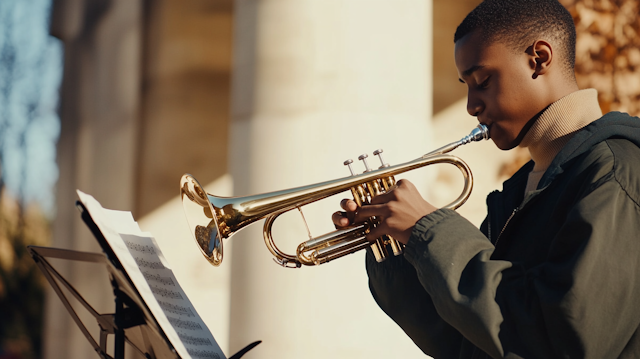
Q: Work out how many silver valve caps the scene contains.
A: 3